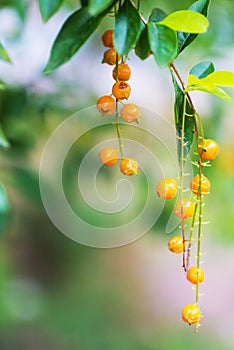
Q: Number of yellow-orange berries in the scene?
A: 15